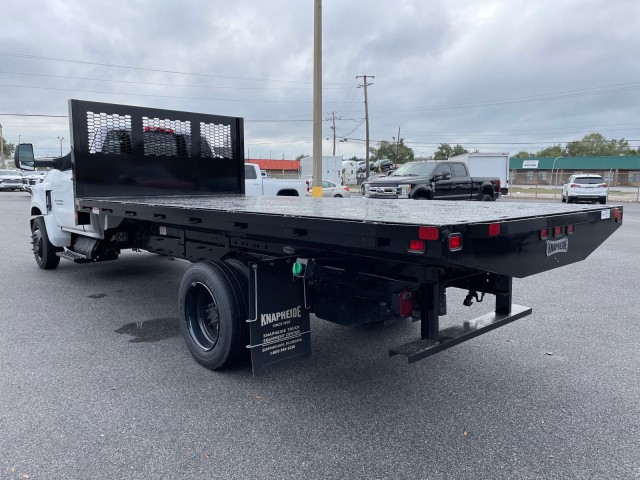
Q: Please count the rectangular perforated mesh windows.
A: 3